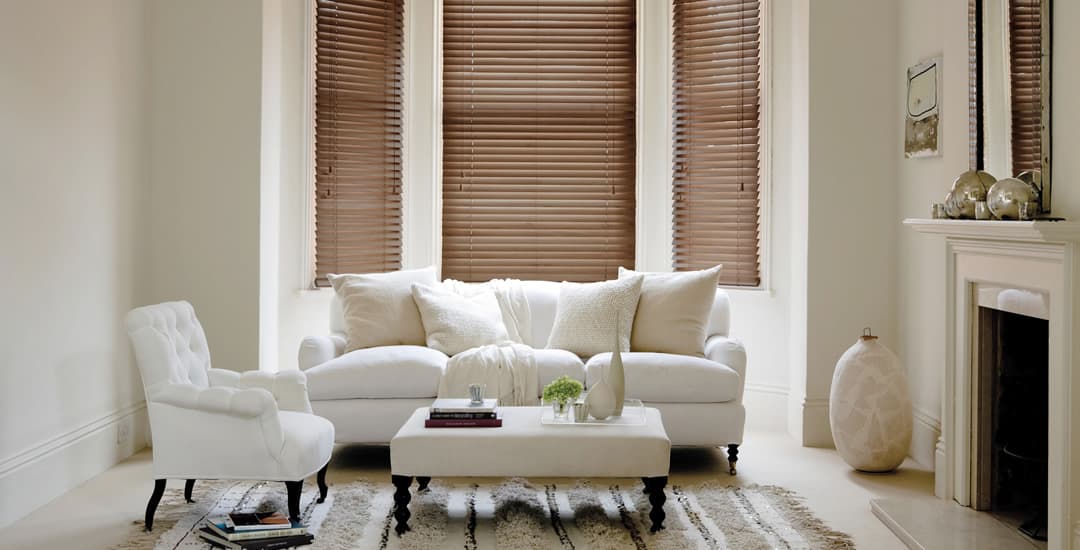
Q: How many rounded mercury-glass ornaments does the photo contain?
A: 3